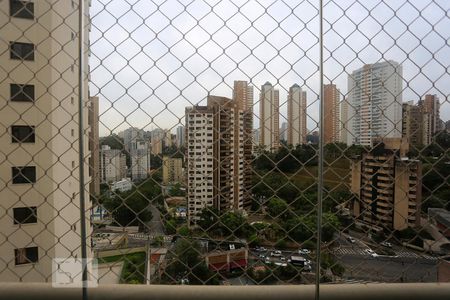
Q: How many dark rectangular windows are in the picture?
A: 7